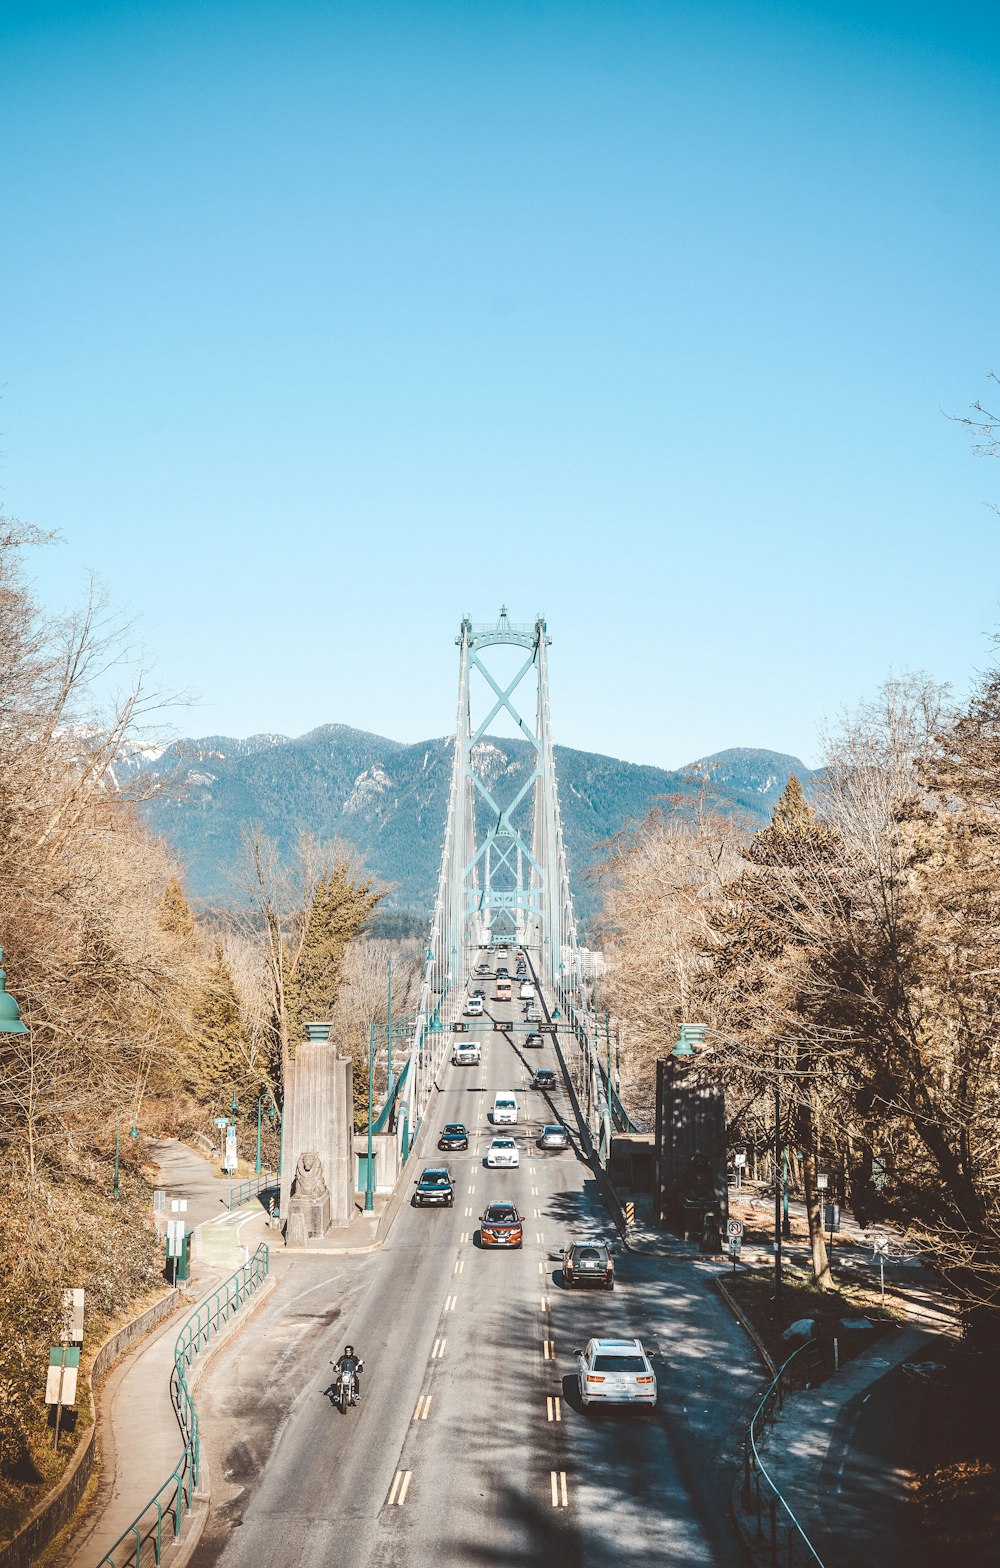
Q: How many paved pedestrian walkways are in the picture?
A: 2